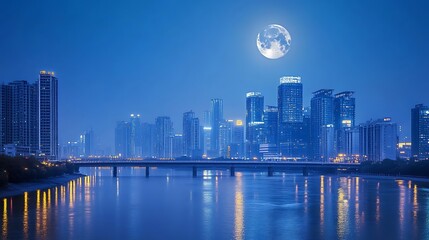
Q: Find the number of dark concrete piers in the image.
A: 6